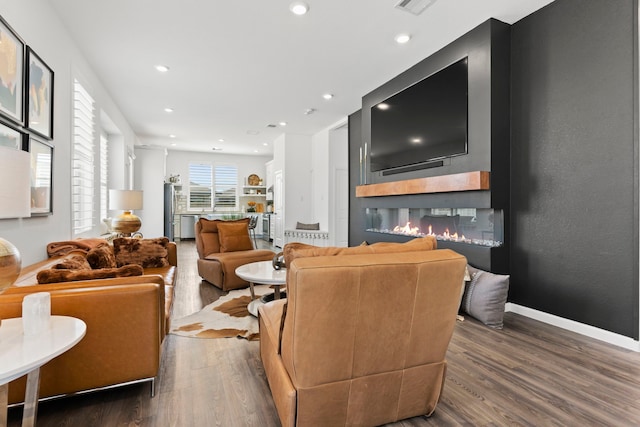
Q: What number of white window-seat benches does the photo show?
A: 1